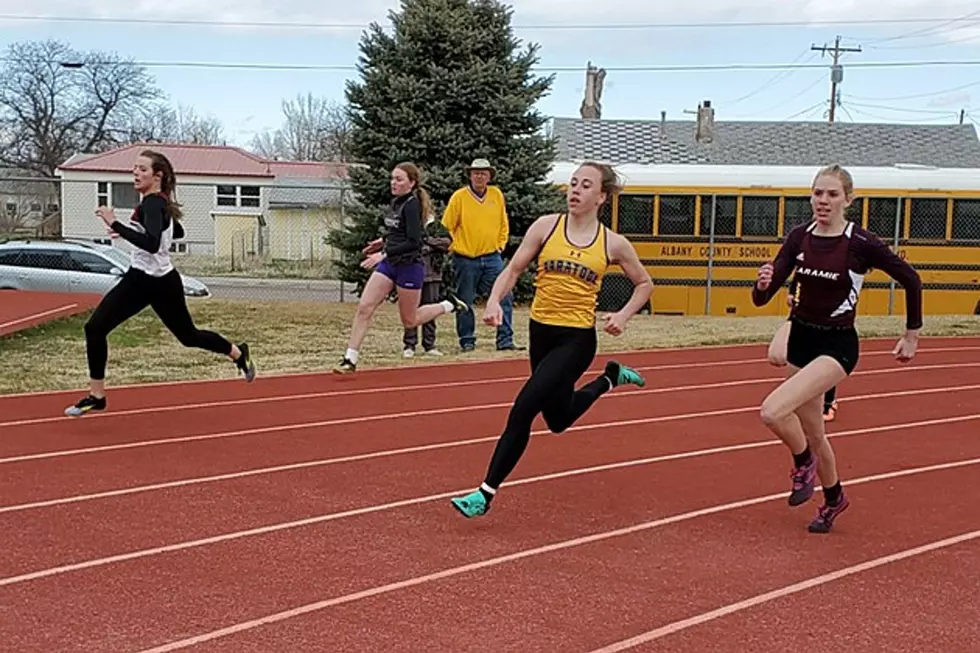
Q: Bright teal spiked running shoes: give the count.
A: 2